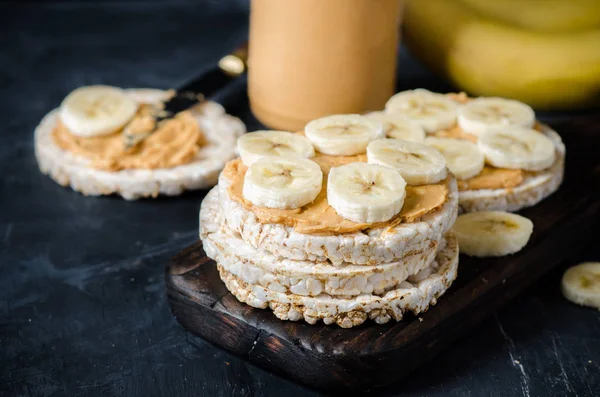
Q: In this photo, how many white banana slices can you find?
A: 13